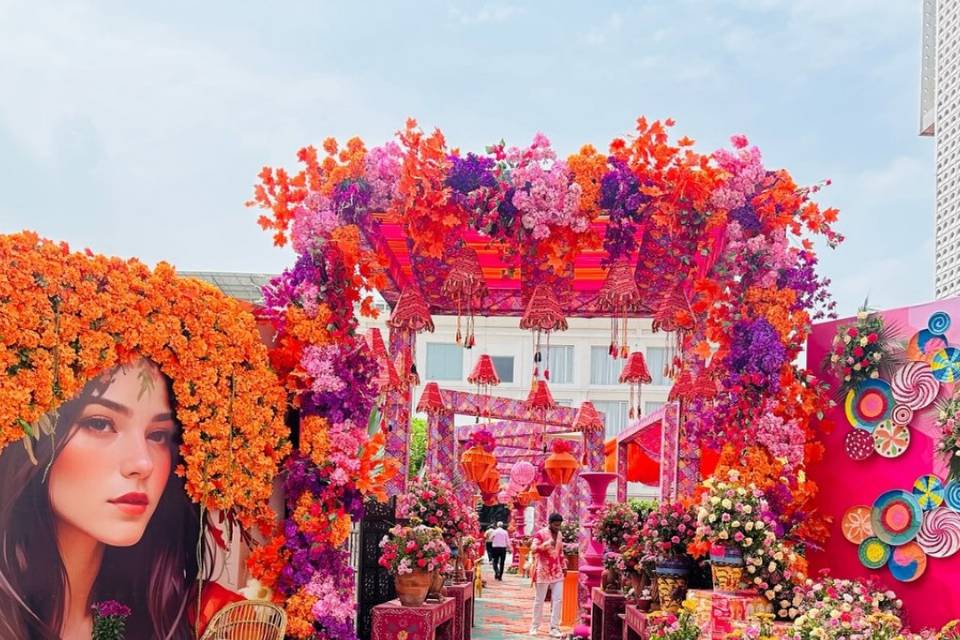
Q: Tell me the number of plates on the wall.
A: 15